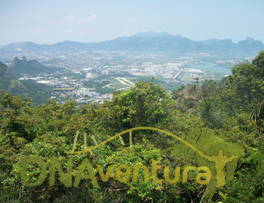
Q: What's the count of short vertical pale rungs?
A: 5